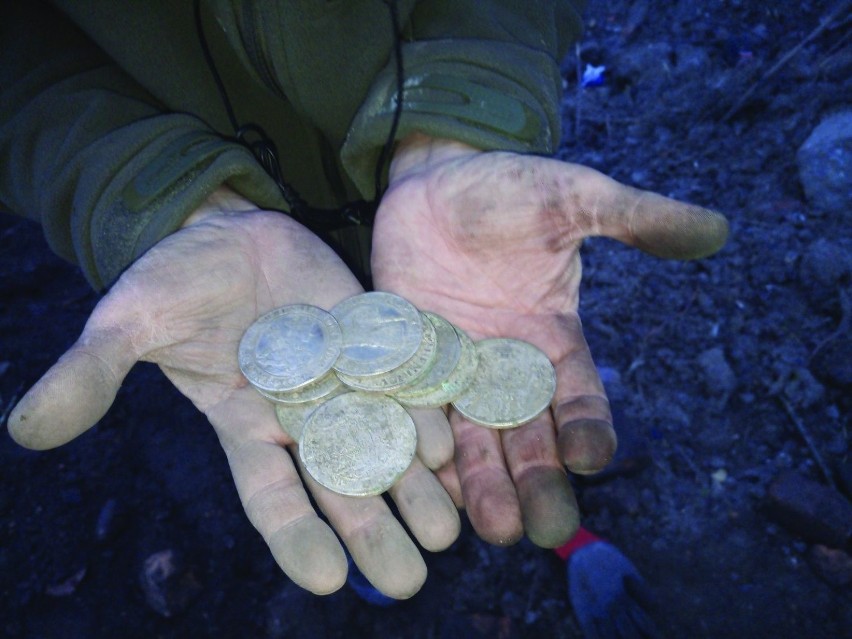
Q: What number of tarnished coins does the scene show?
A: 9